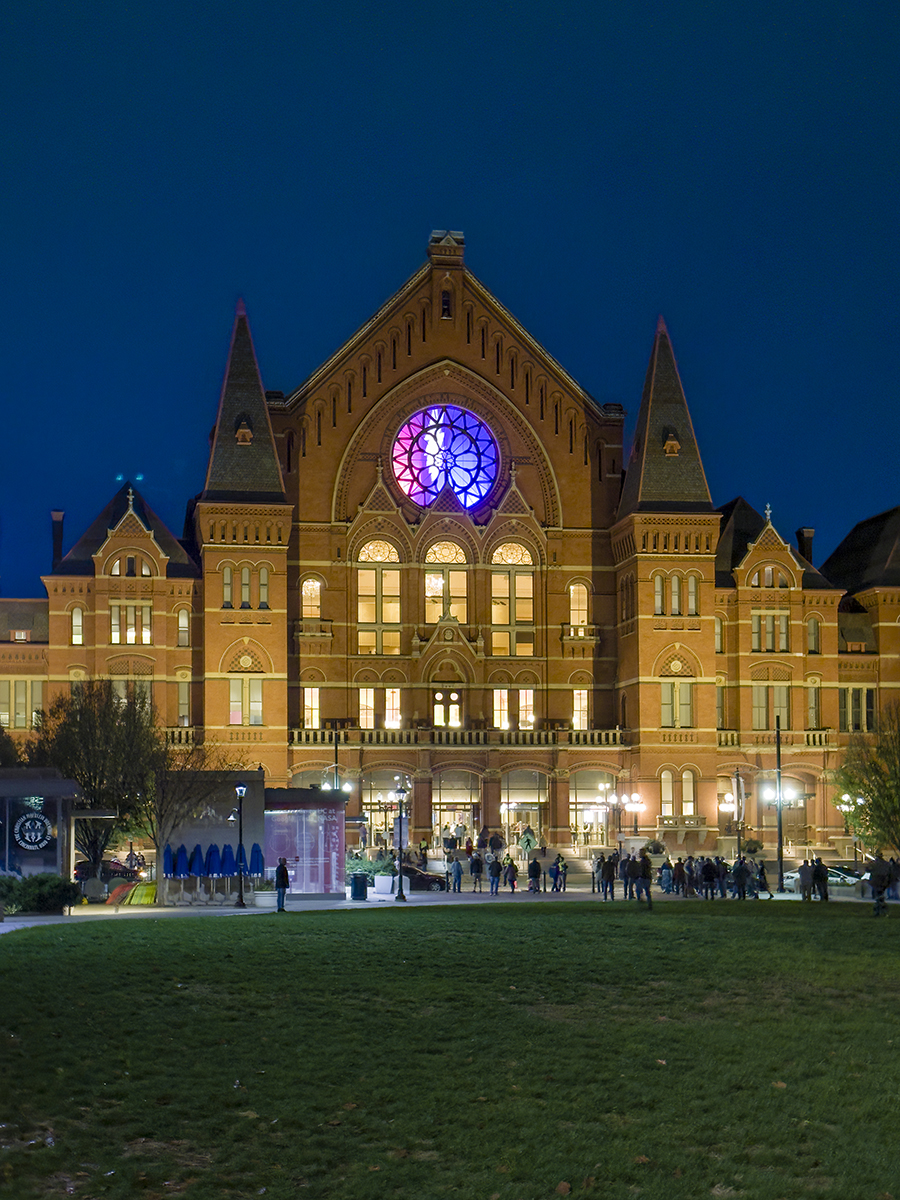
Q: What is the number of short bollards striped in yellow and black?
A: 0